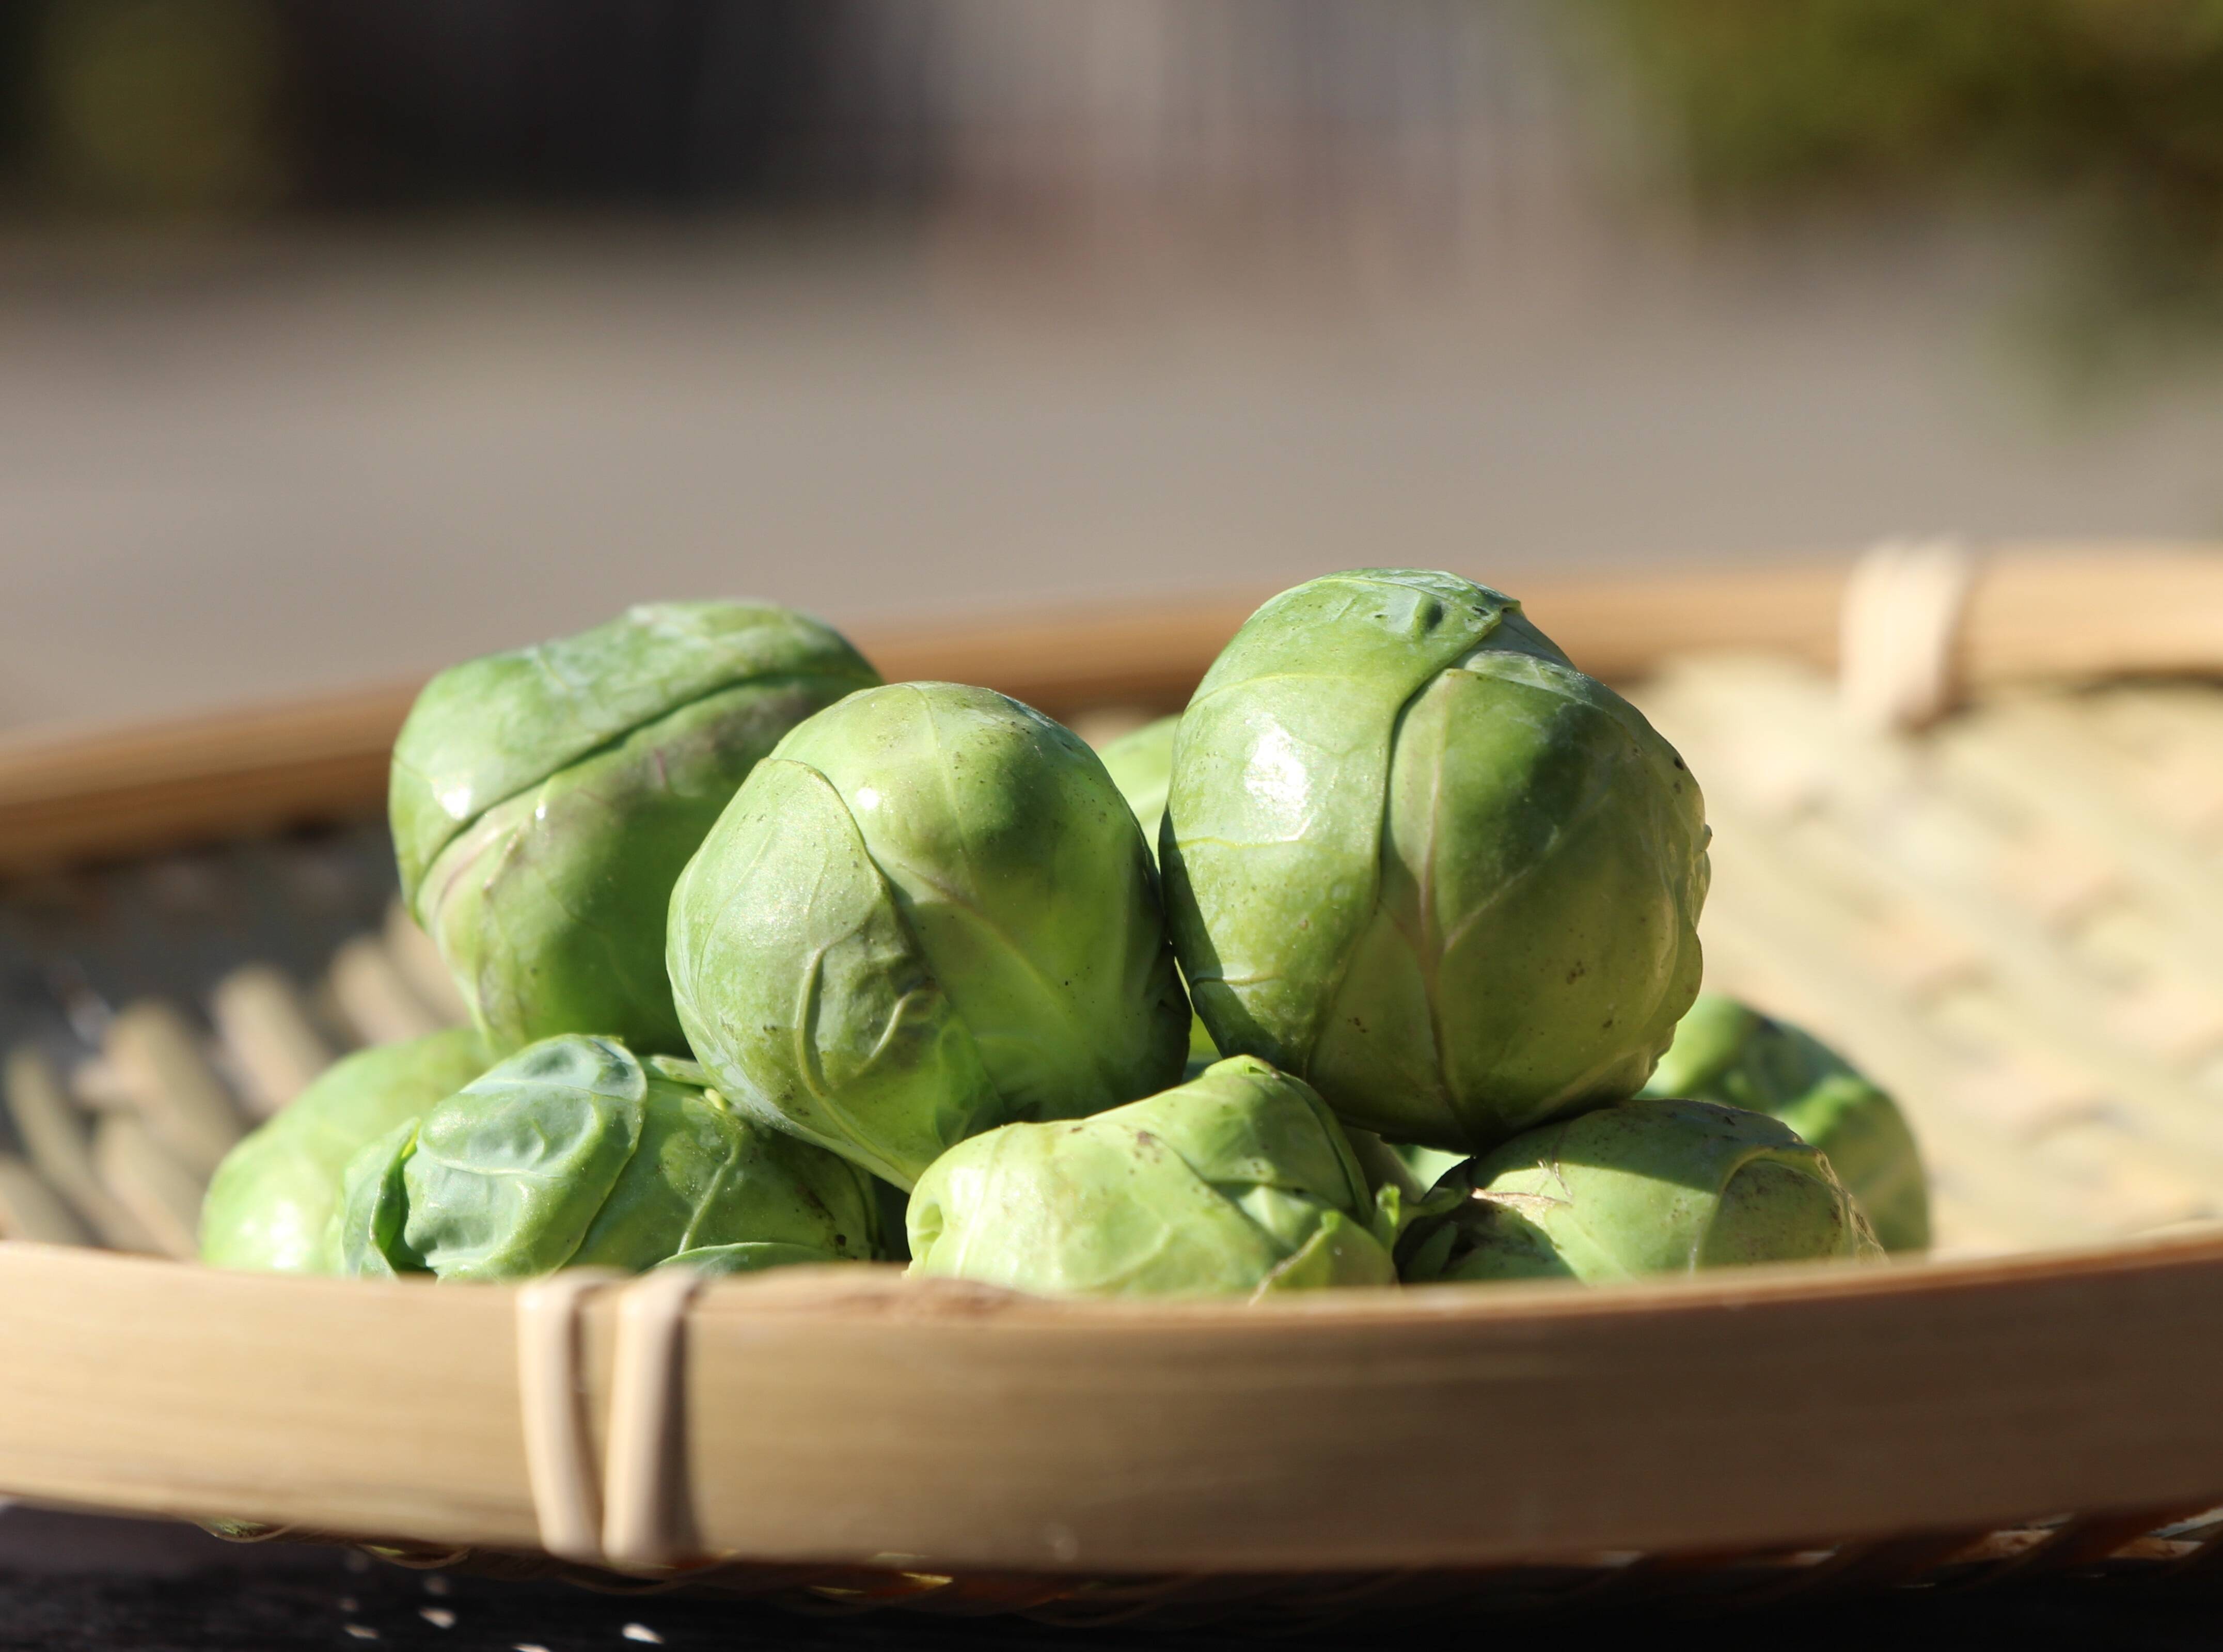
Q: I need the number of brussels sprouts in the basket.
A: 9